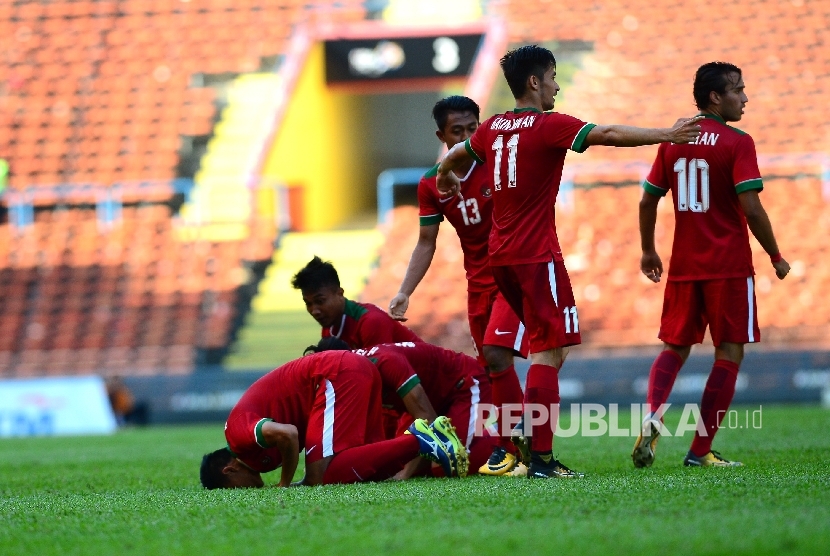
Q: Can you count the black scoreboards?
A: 1